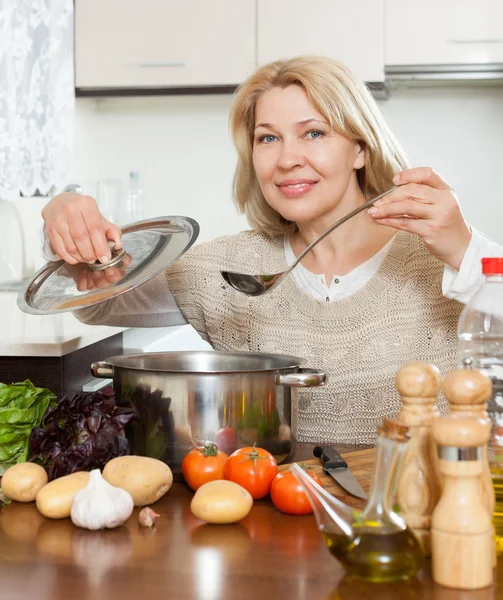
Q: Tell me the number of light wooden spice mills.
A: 3